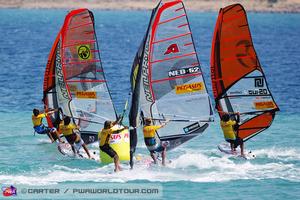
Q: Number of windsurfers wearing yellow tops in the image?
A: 5